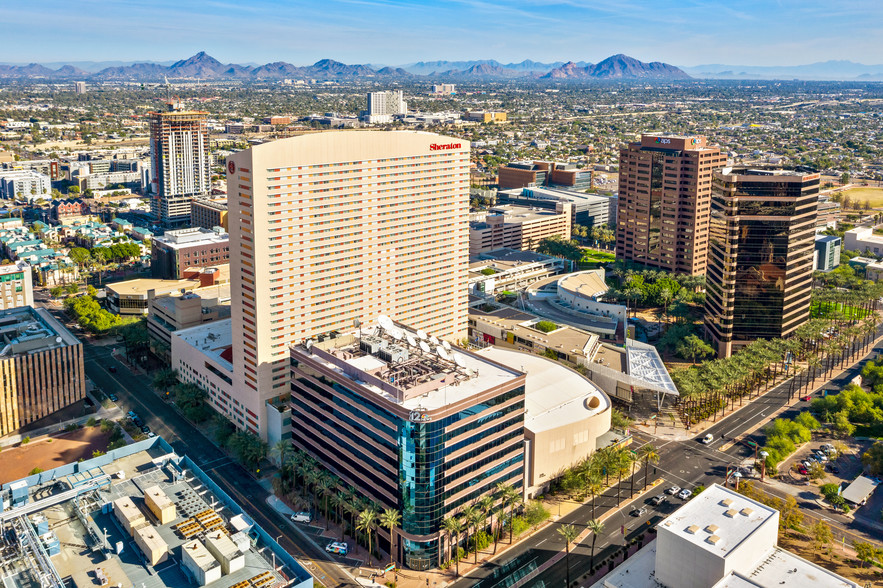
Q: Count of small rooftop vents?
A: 6